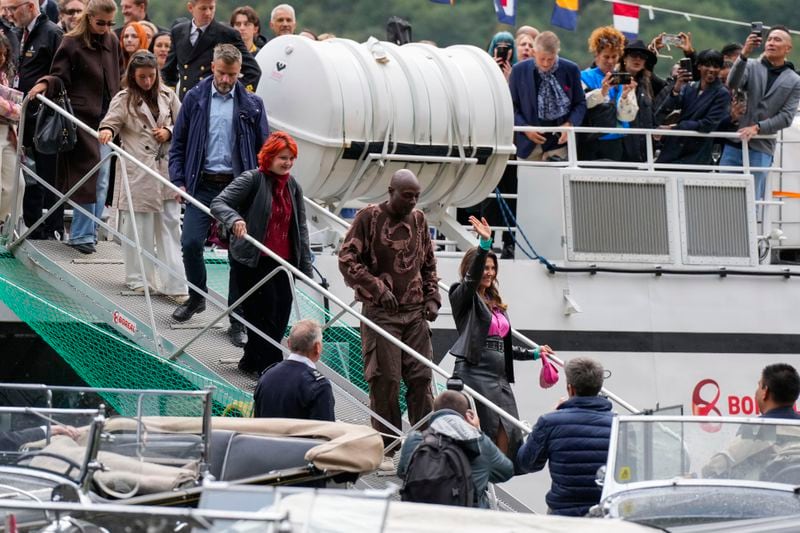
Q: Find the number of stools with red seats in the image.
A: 0